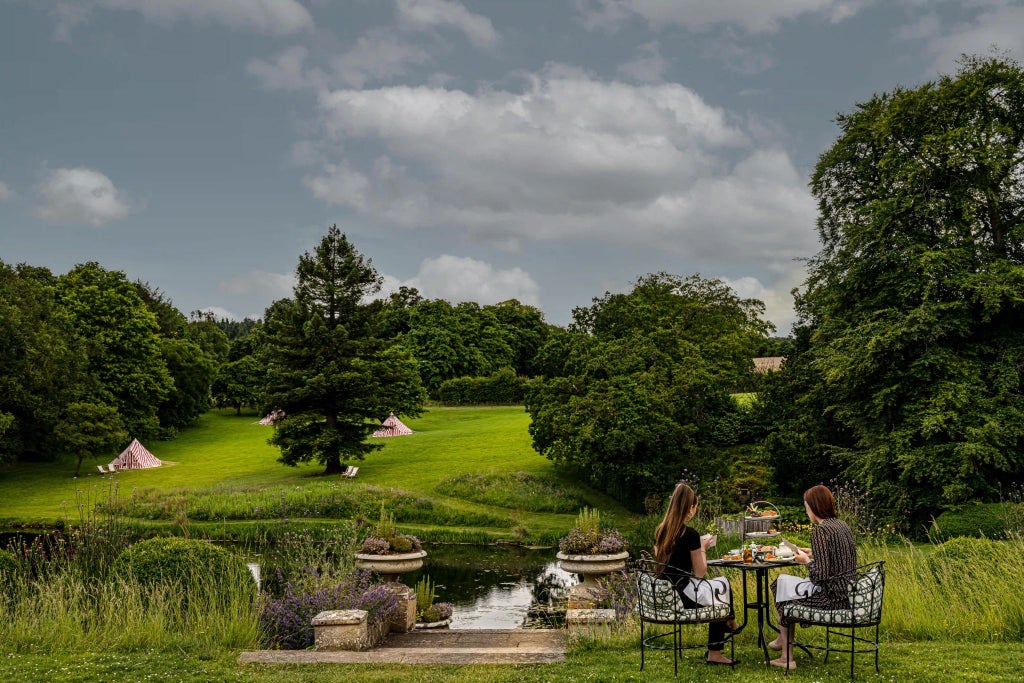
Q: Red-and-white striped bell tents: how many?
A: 3